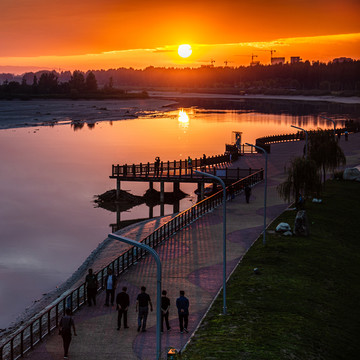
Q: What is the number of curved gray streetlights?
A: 5